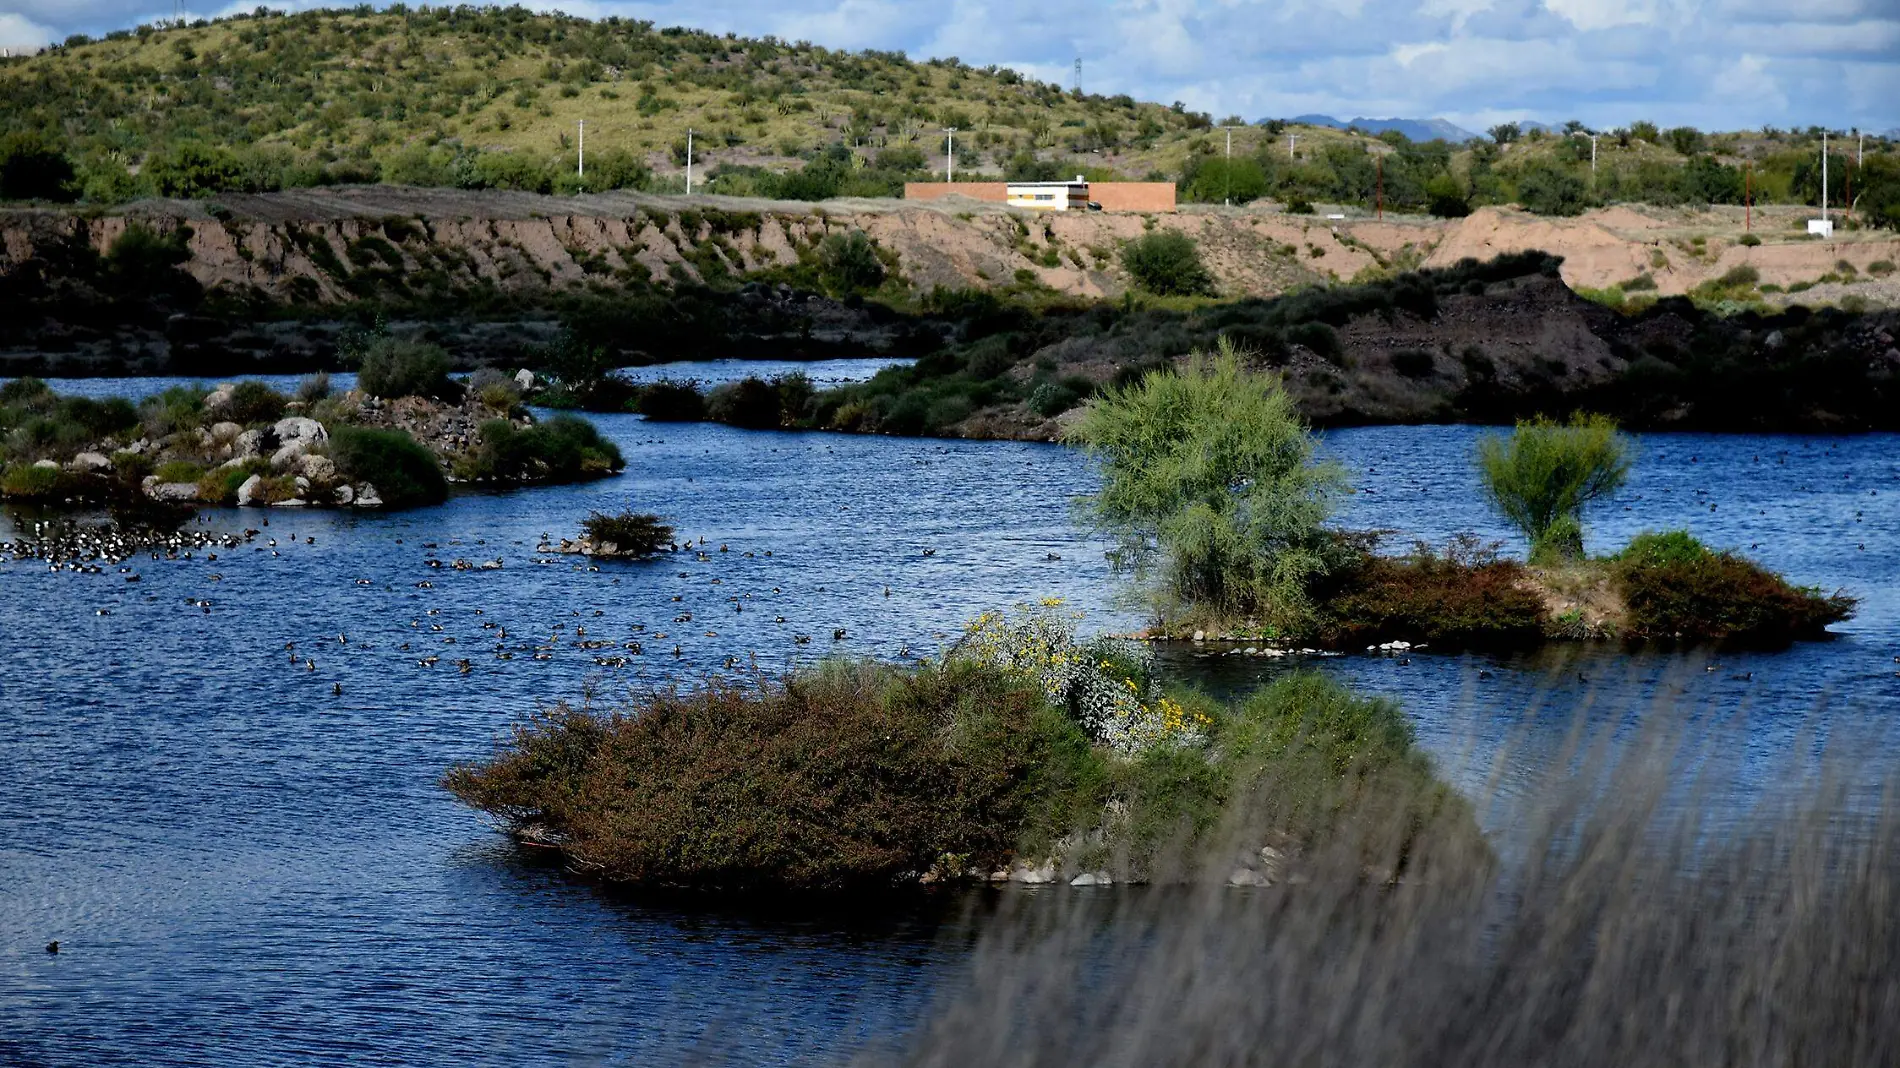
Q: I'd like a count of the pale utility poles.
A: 8